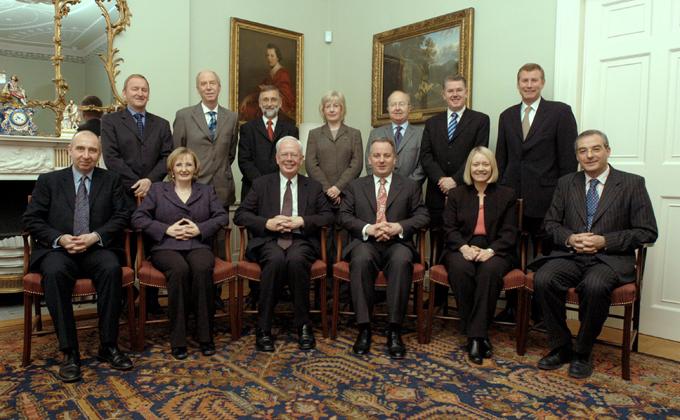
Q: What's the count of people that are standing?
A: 7